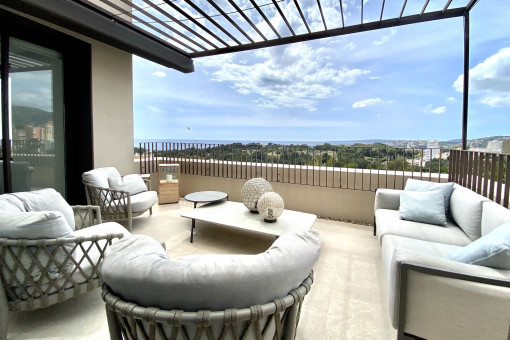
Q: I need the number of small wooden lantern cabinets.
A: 1